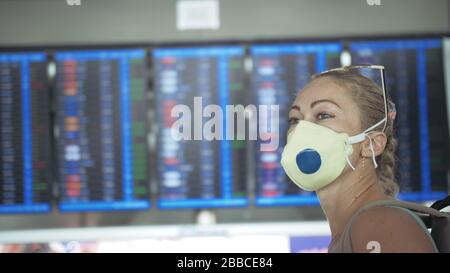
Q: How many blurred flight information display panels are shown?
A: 5